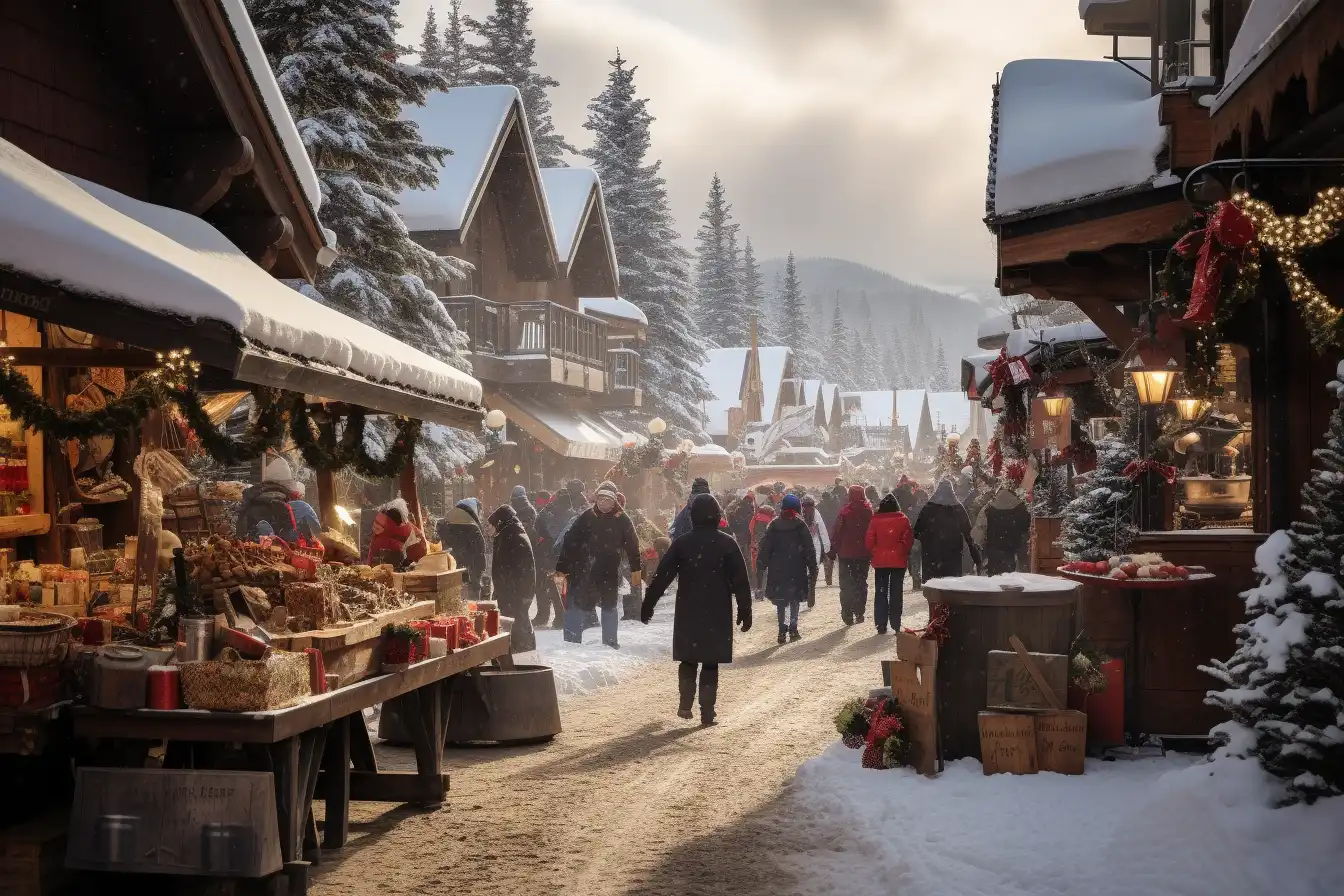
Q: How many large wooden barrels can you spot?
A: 1